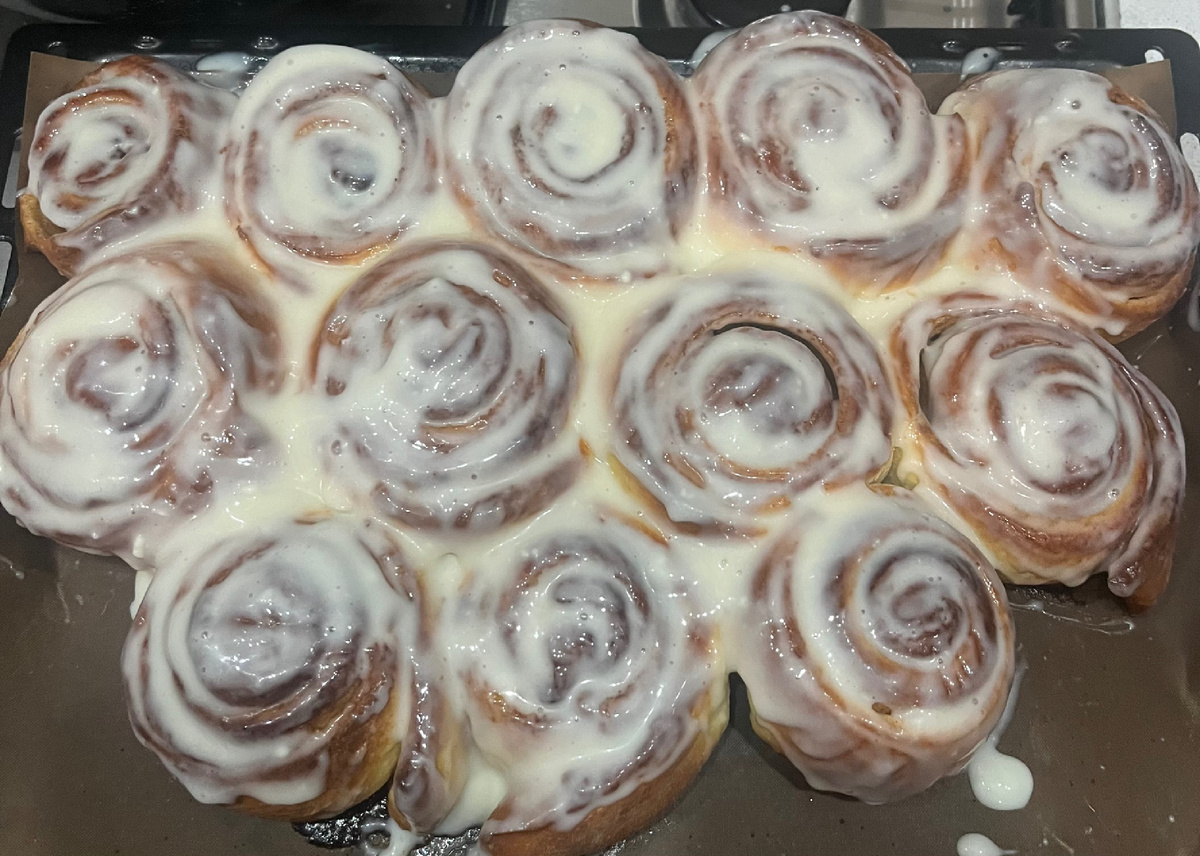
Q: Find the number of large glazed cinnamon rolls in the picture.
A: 12